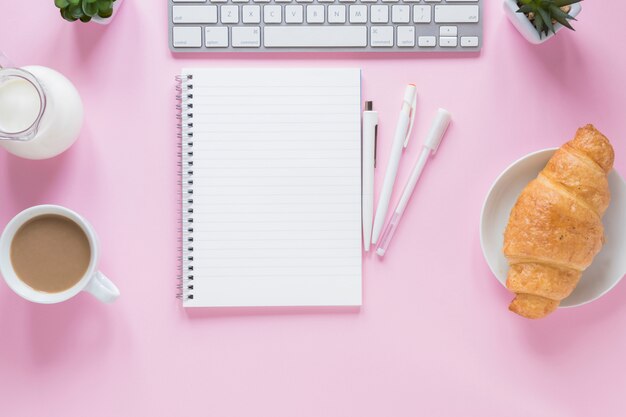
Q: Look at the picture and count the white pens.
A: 3